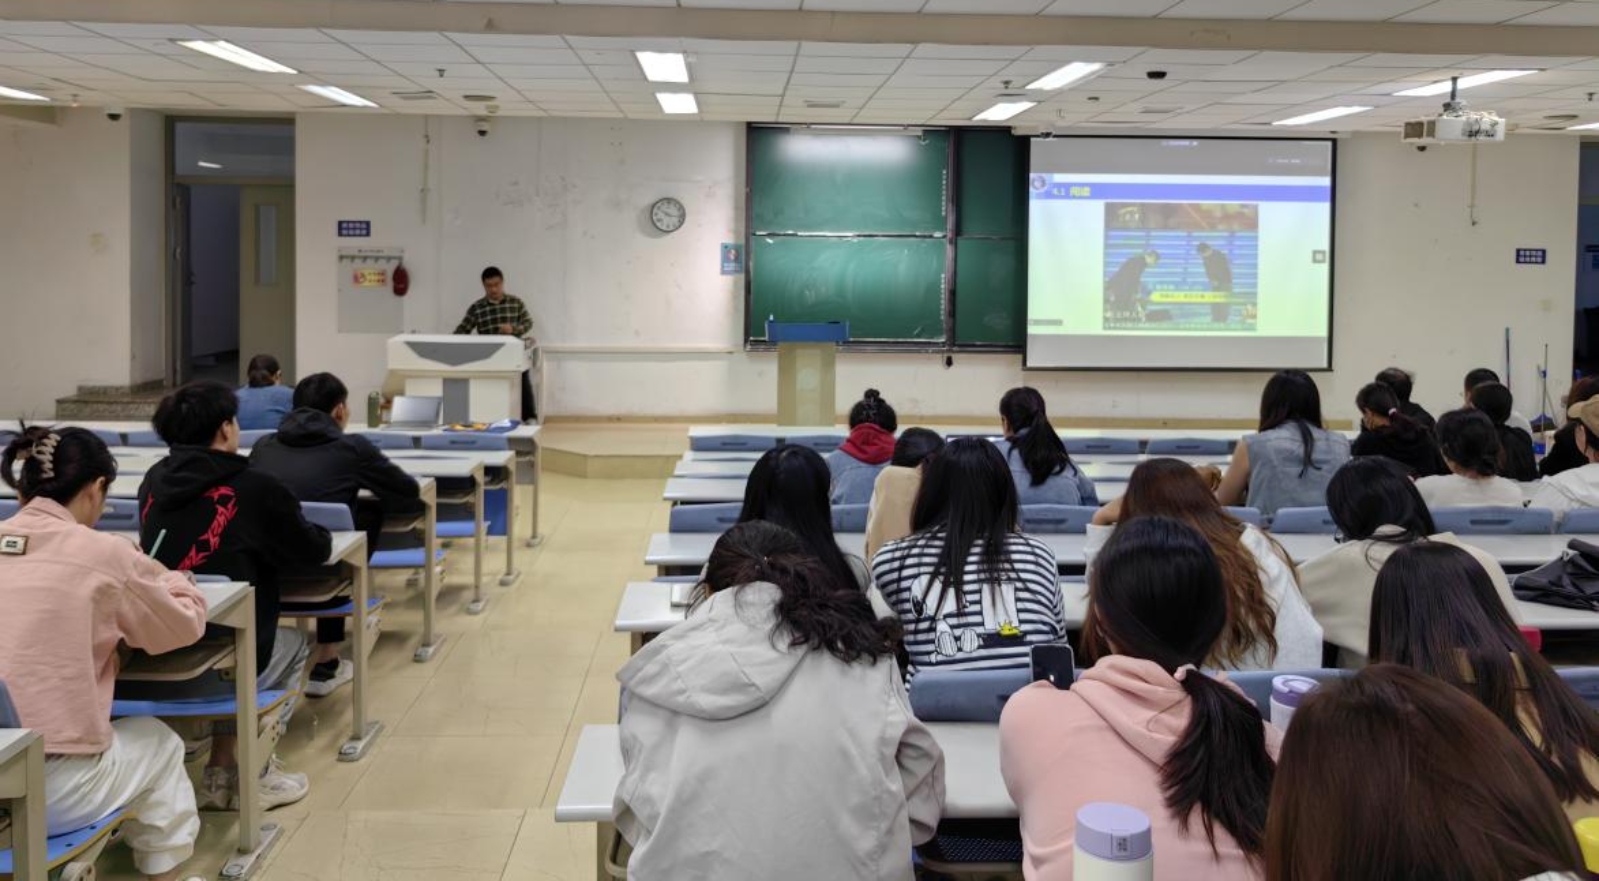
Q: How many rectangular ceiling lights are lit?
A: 10